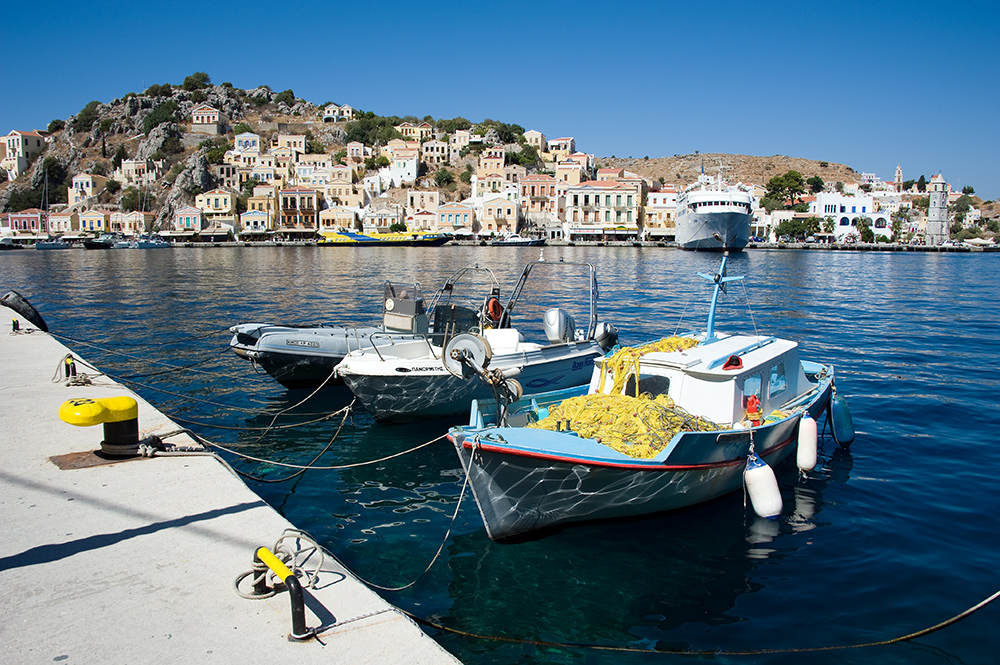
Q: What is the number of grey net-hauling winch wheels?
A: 2